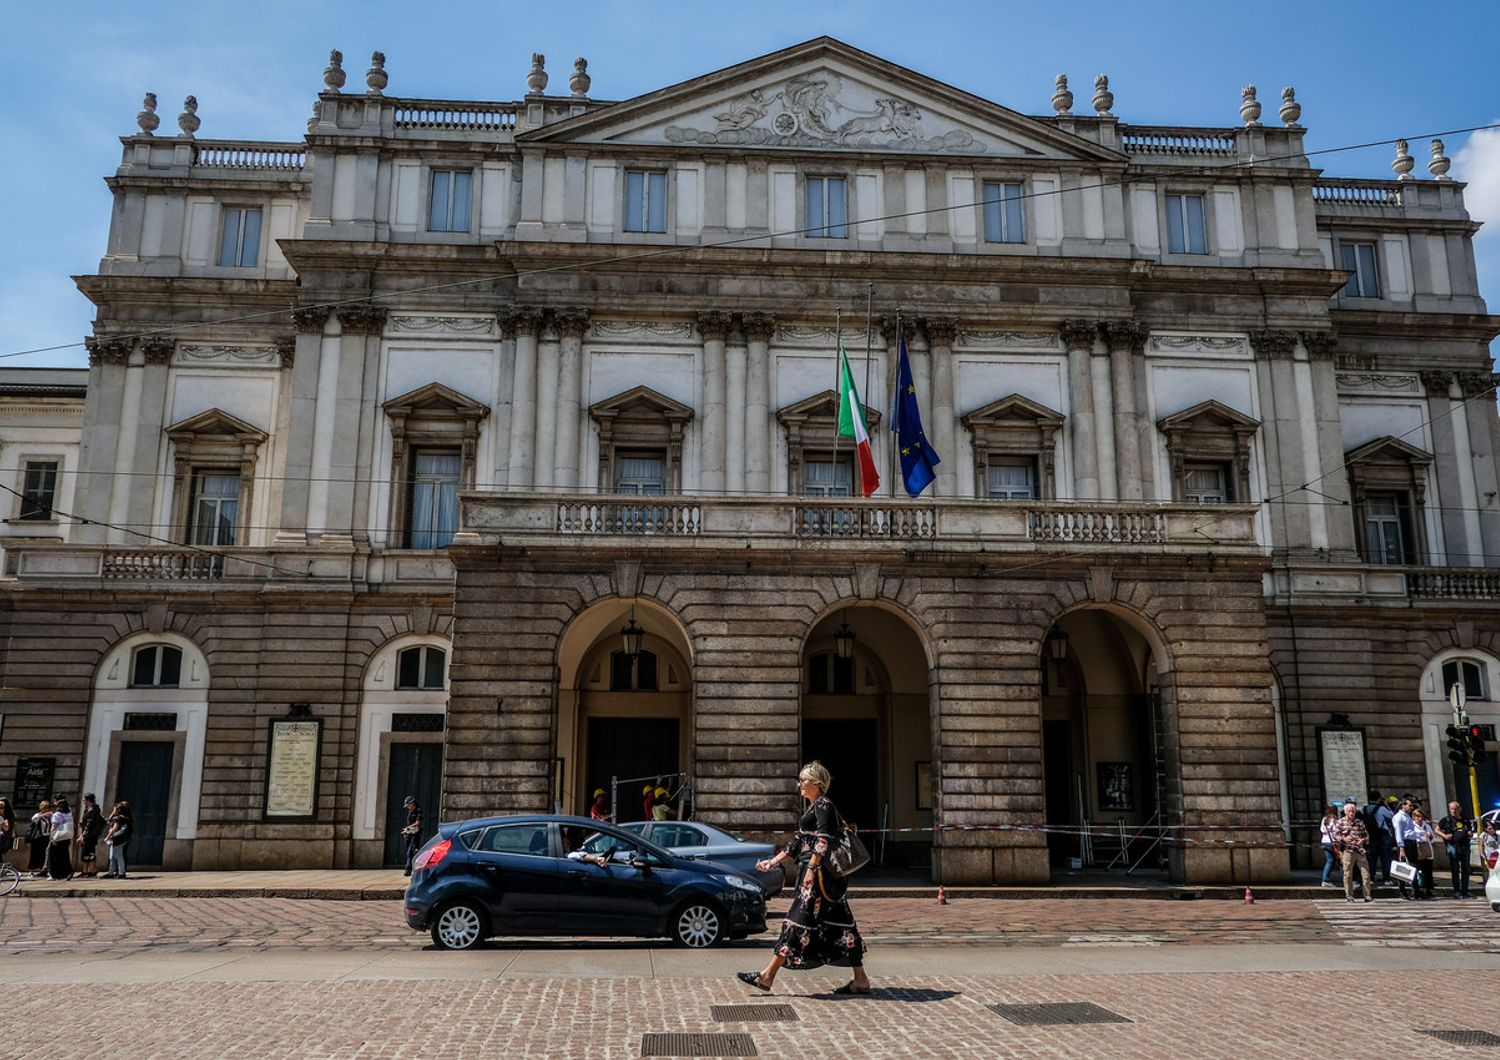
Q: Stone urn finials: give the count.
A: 12